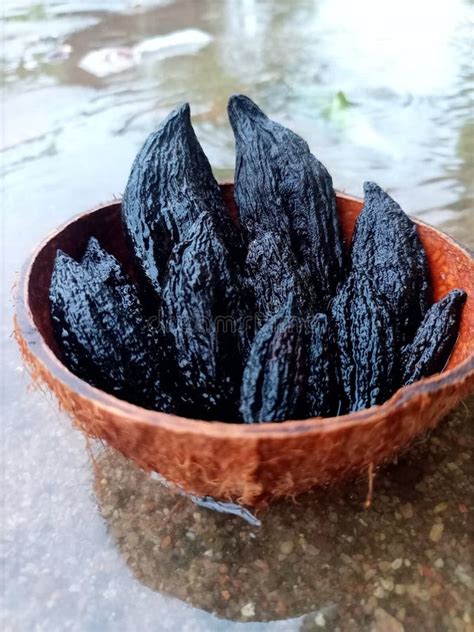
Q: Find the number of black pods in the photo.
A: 11